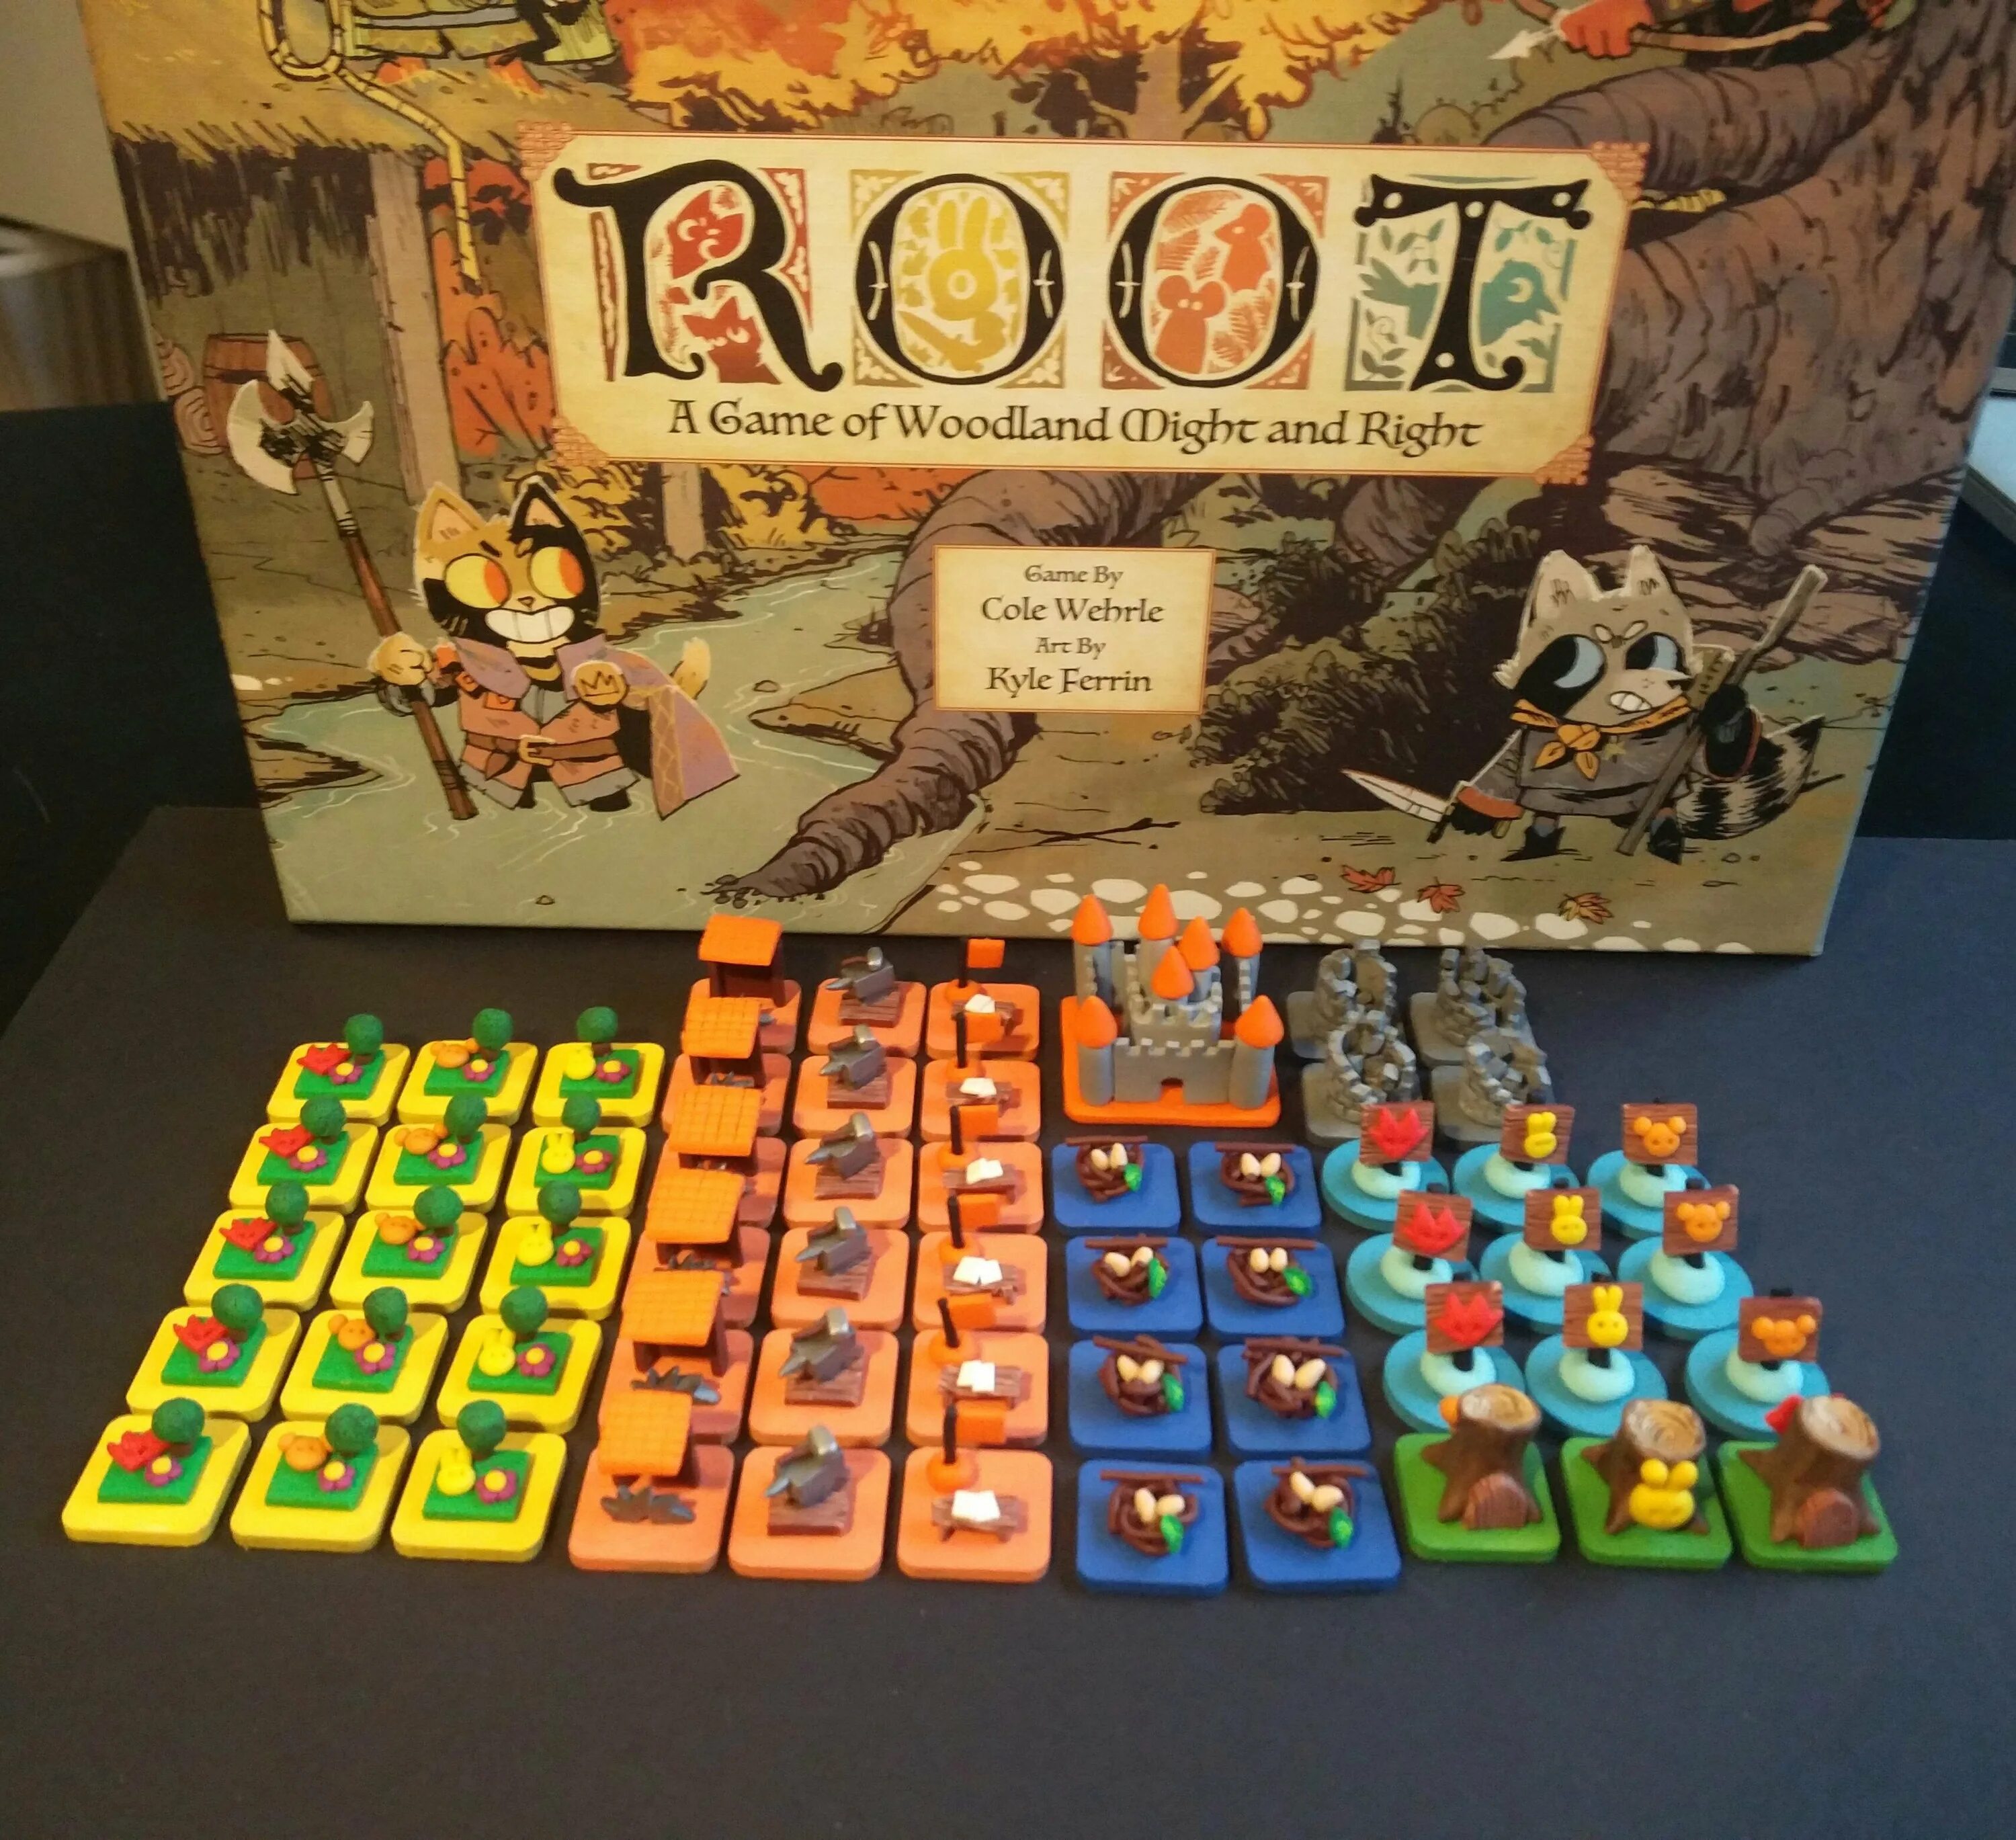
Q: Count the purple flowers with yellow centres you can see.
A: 15